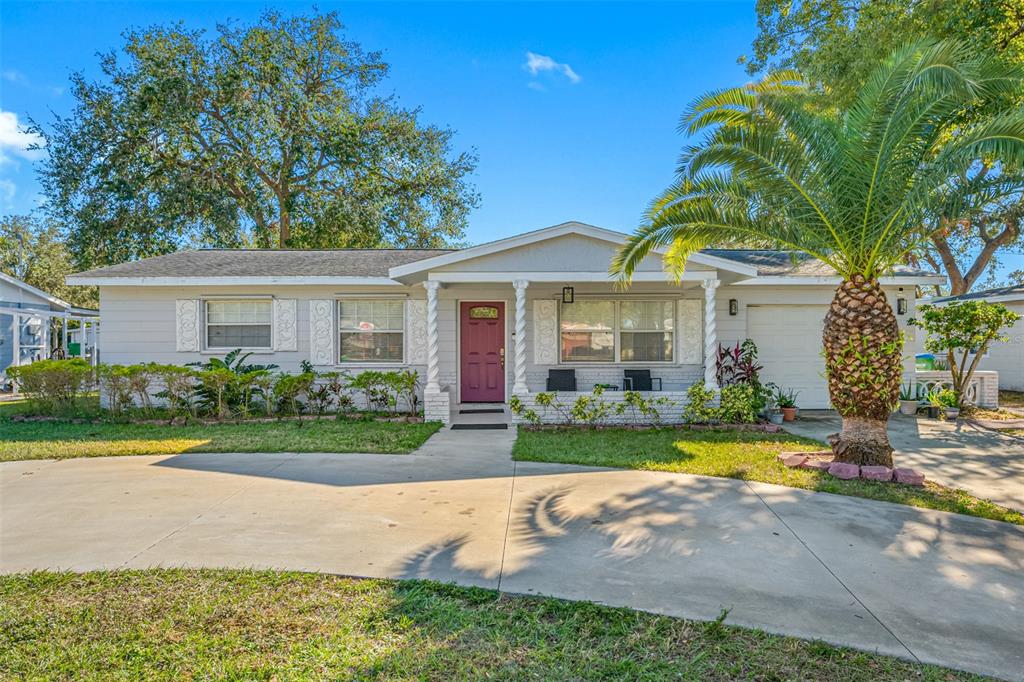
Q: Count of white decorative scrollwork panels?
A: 6